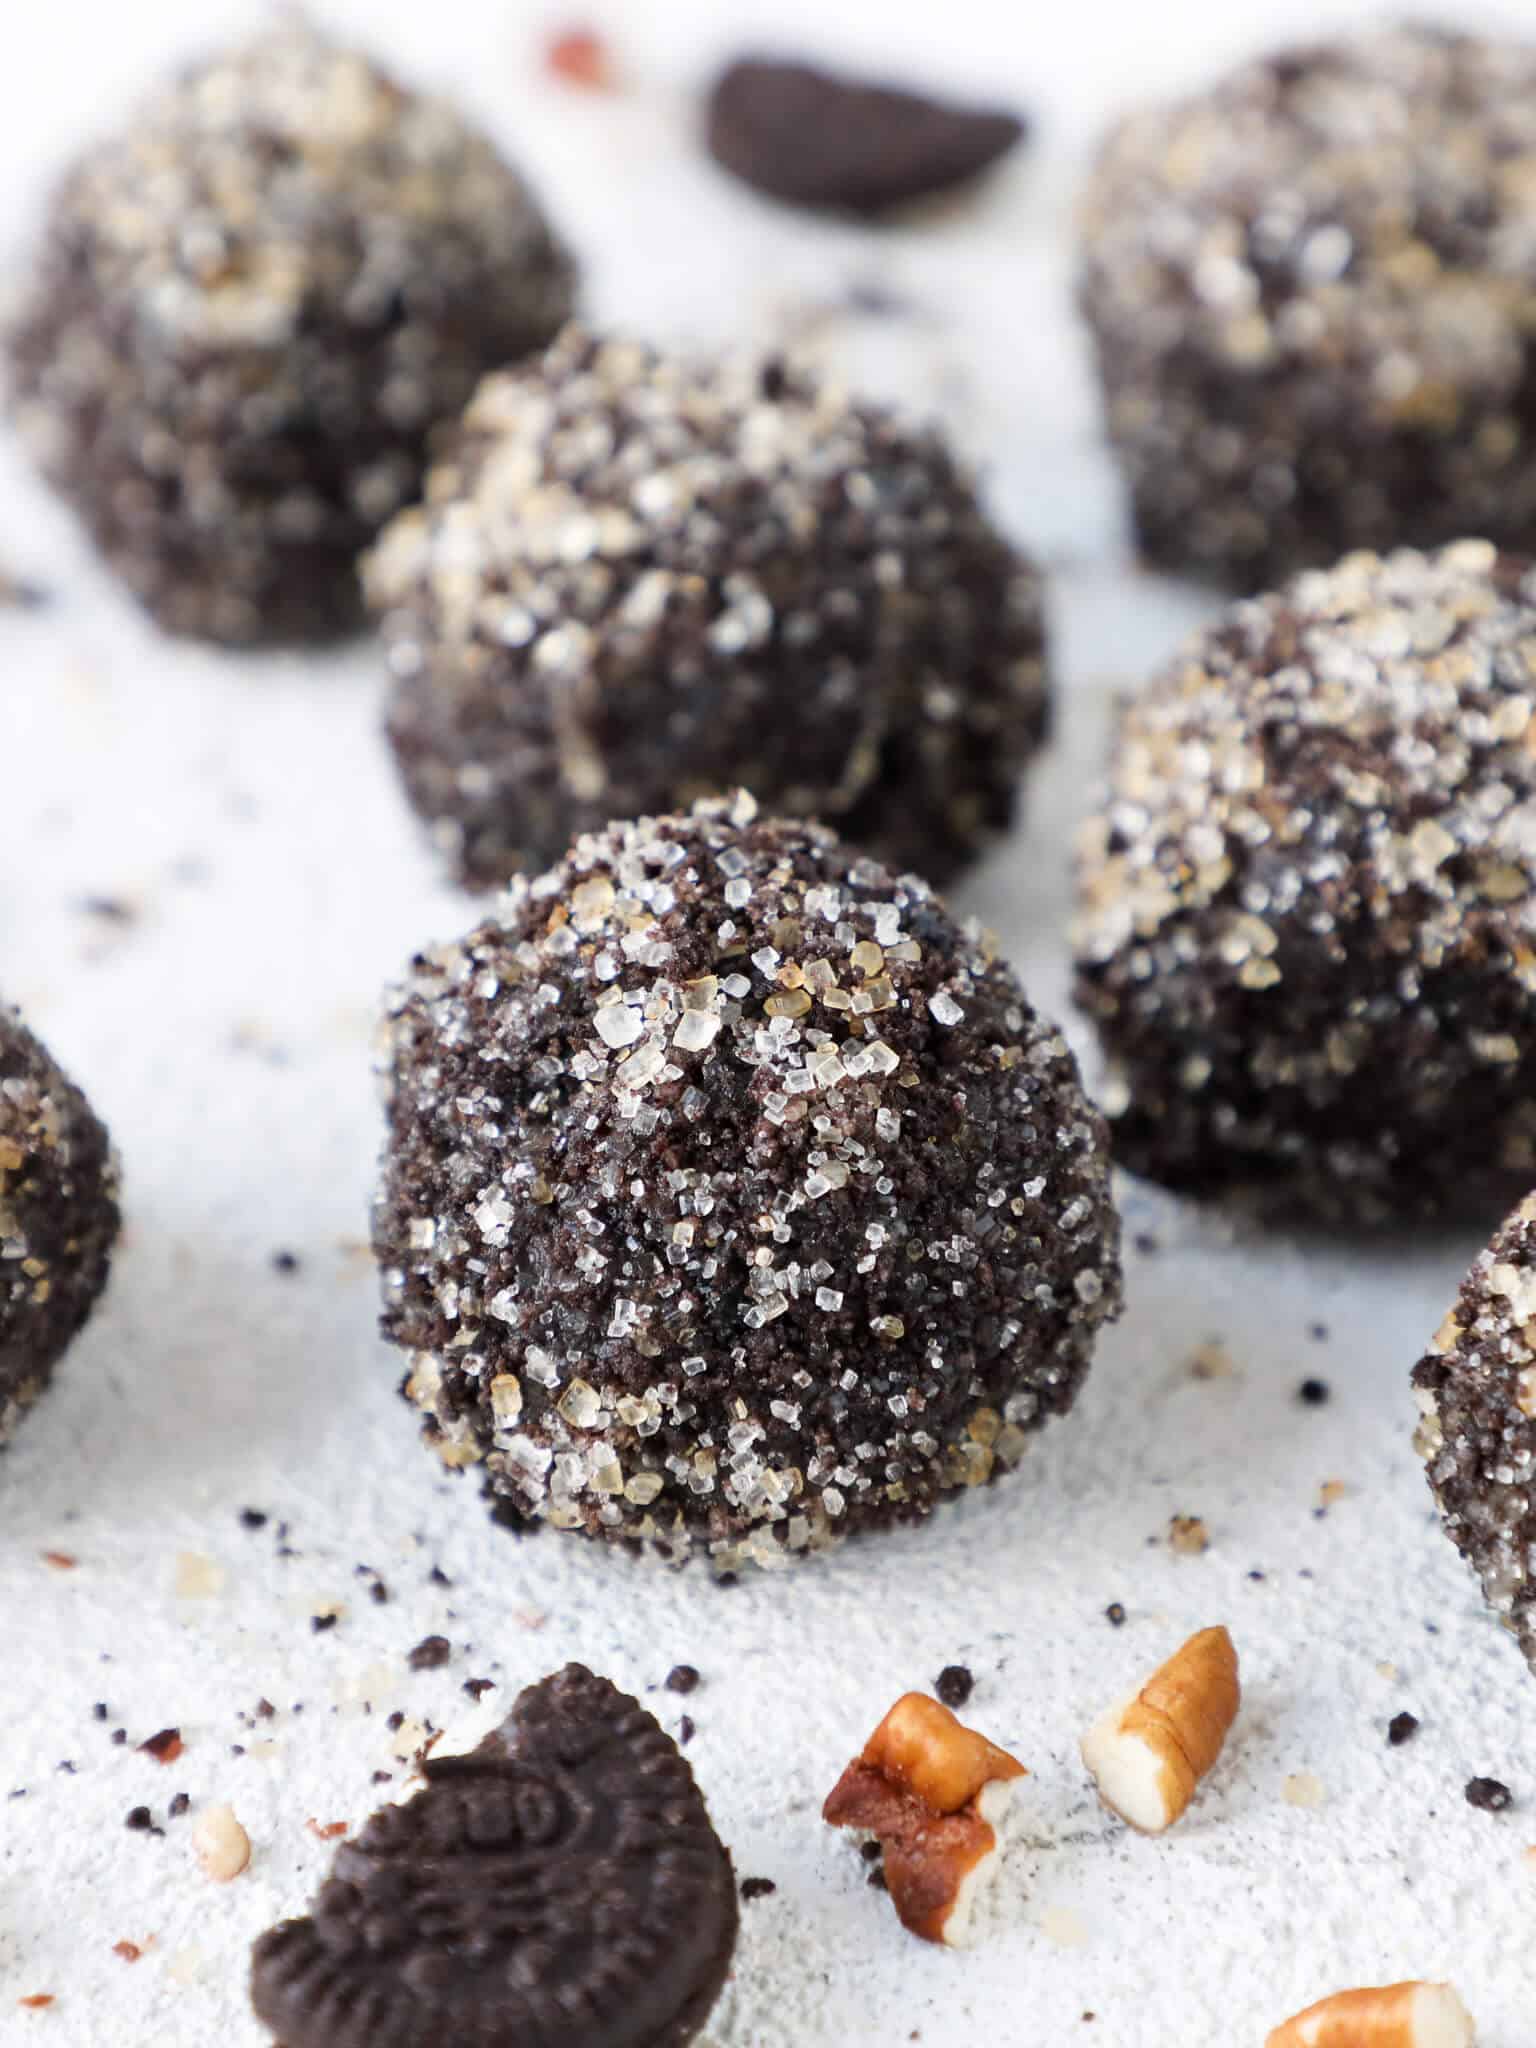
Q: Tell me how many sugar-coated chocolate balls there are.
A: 7